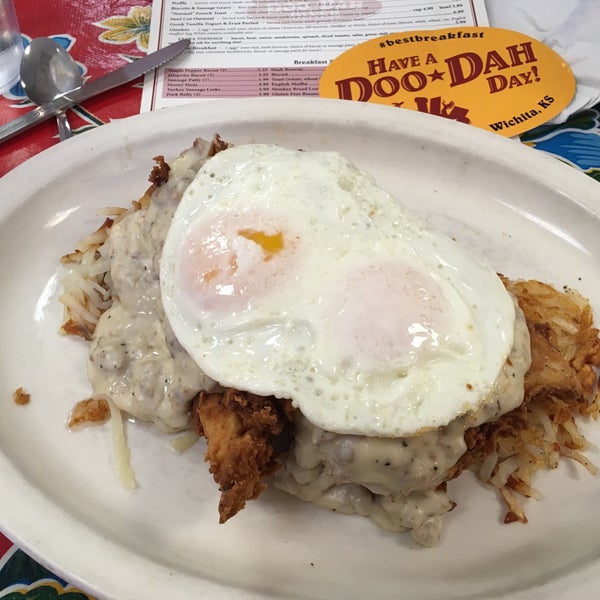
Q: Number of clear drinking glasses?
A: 1